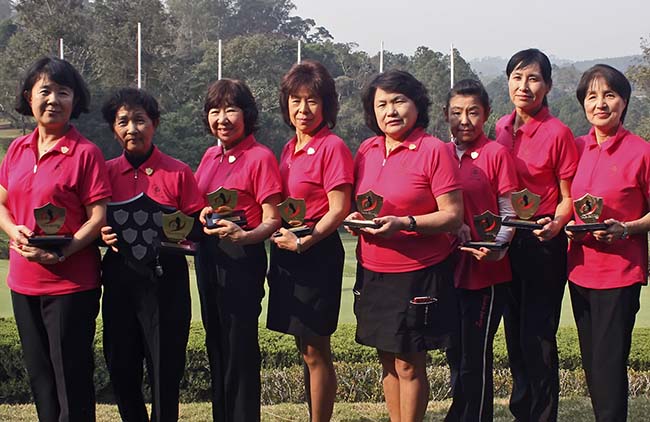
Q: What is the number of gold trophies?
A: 8